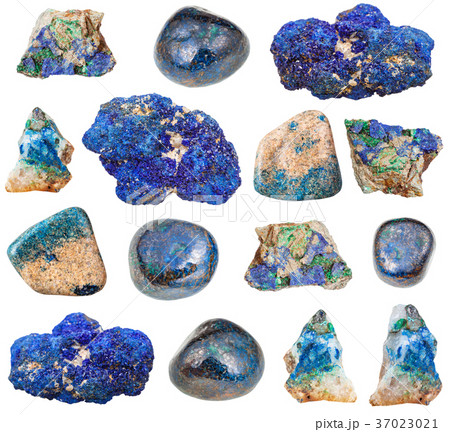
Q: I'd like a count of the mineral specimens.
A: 15